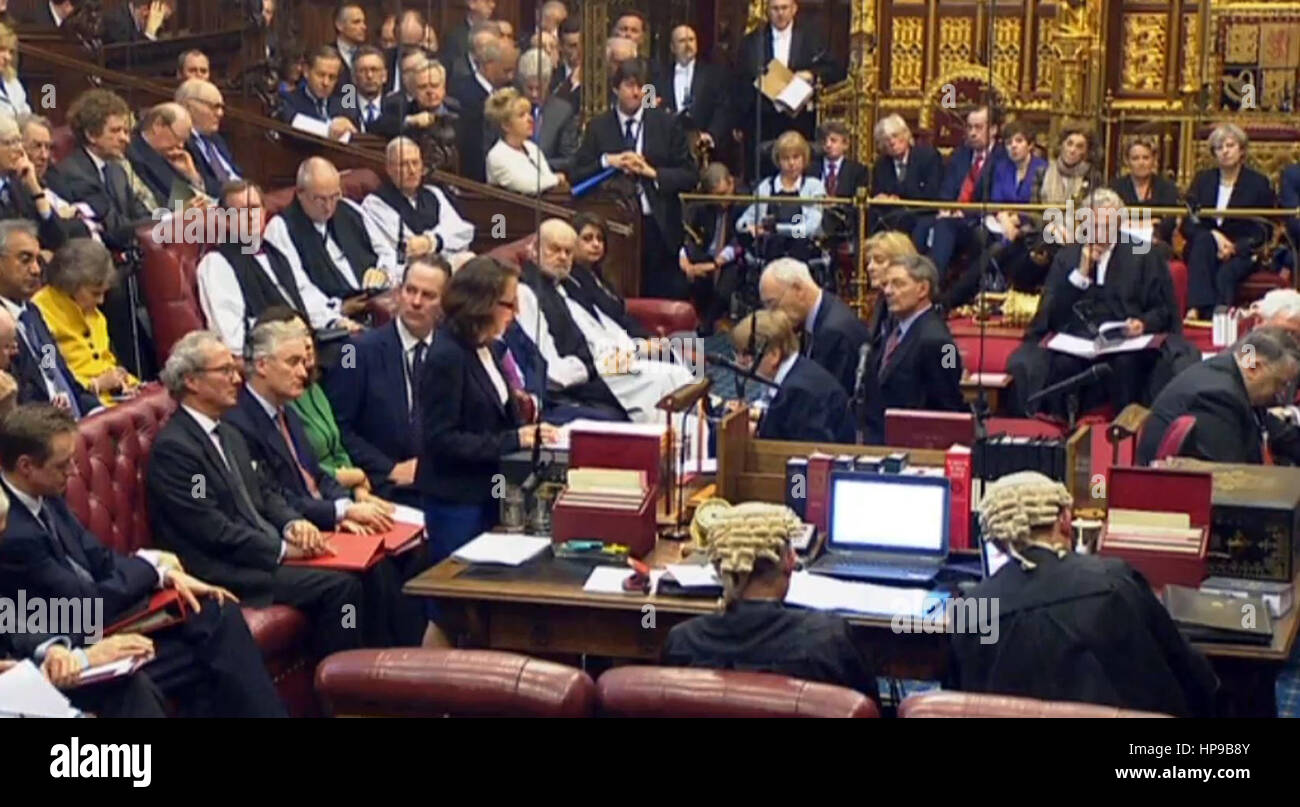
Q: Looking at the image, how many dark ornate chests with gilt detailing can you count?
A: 1